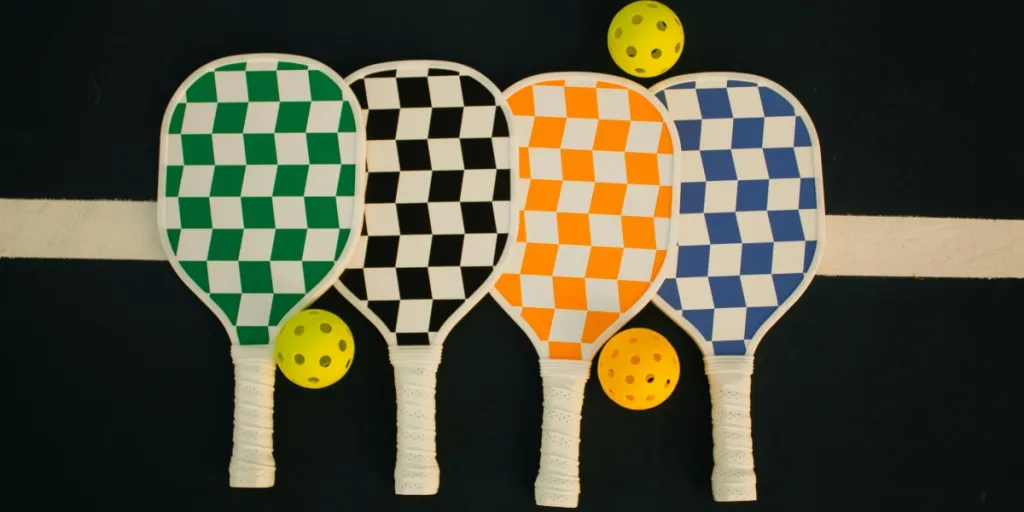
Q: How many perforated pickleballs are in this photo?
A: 3